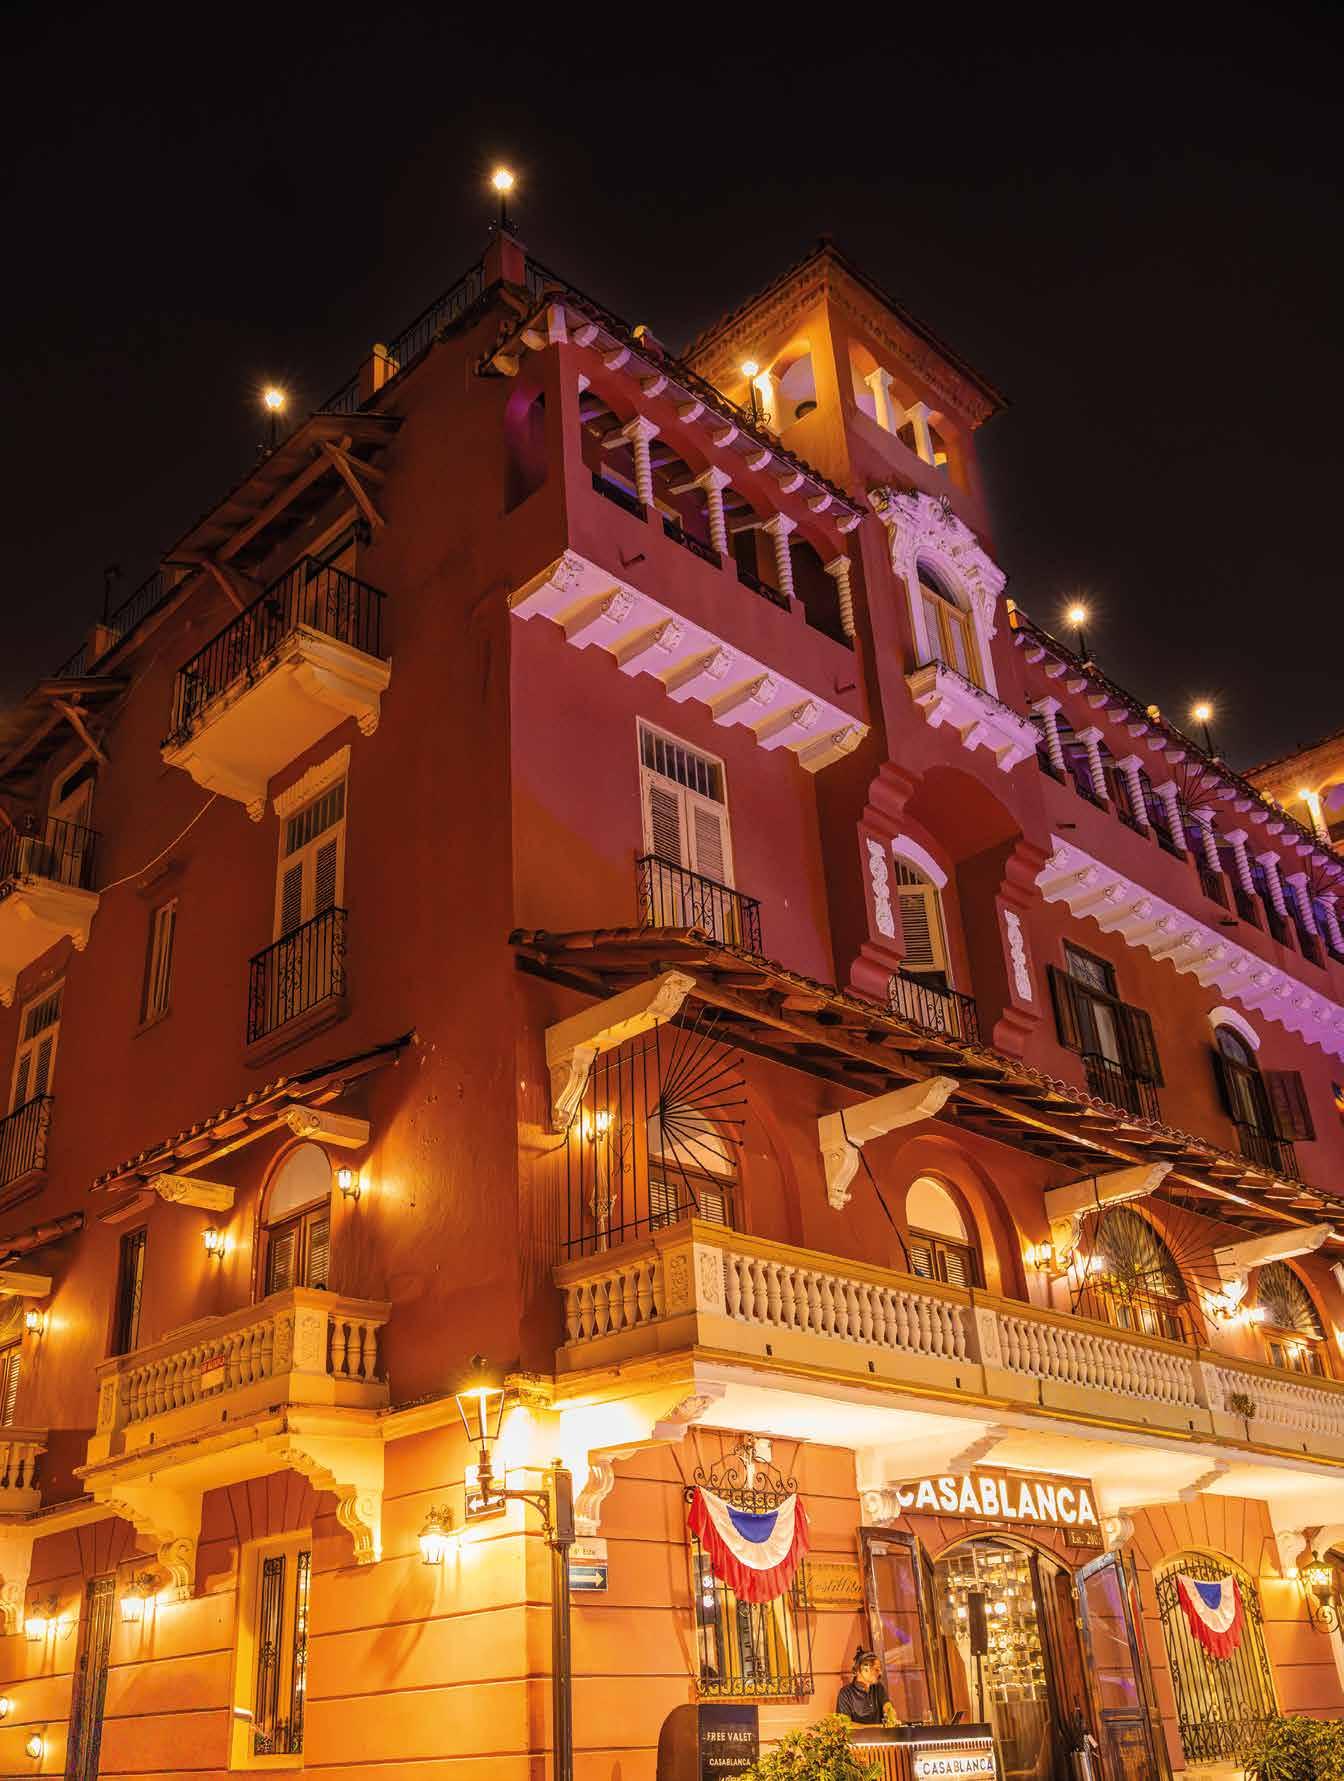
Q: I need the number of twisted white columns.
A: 13